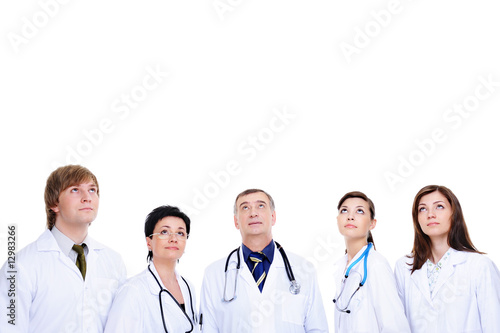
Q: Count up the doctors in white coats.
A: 5